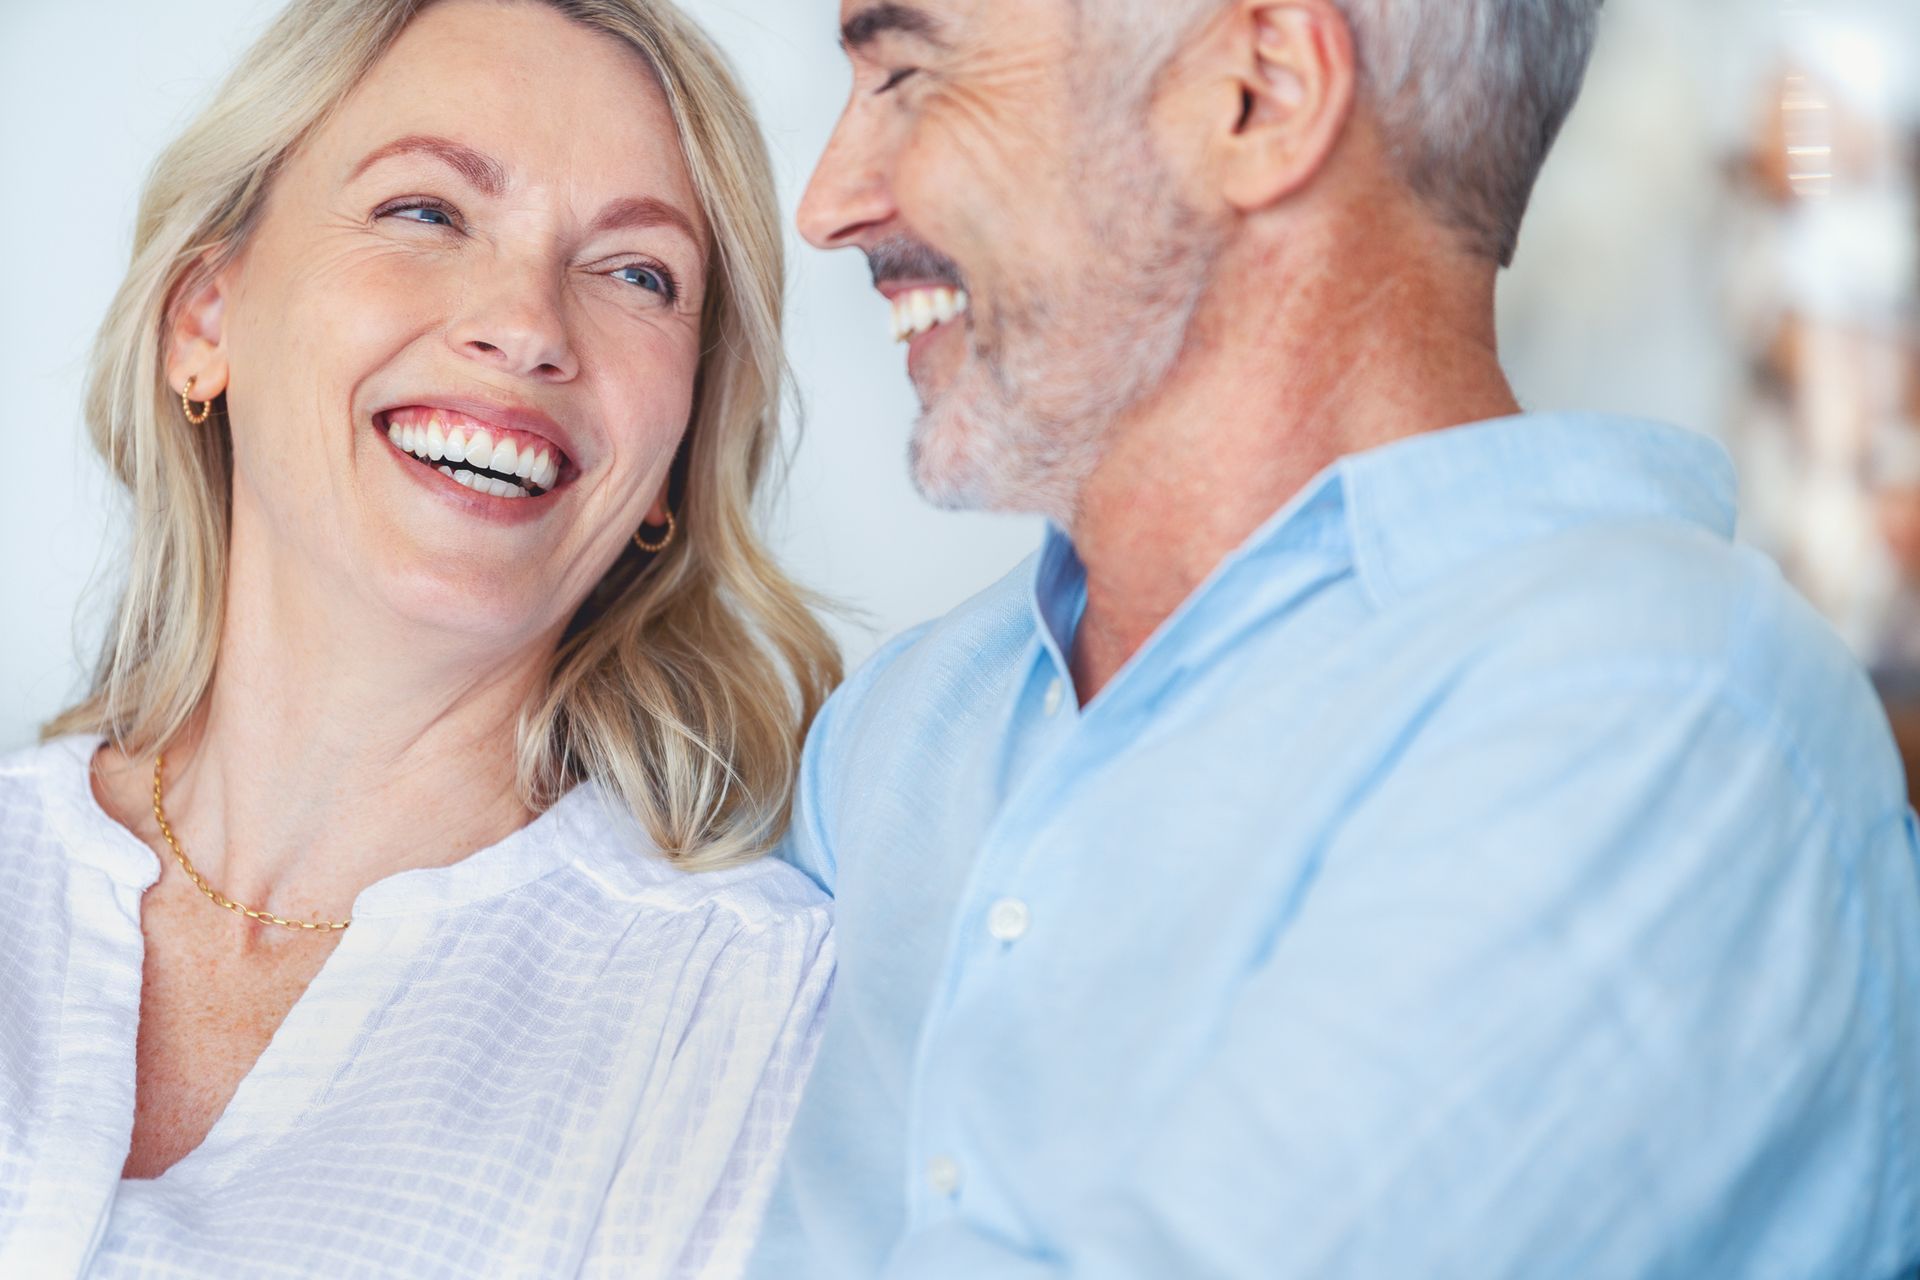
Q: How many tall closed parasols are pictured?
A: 0